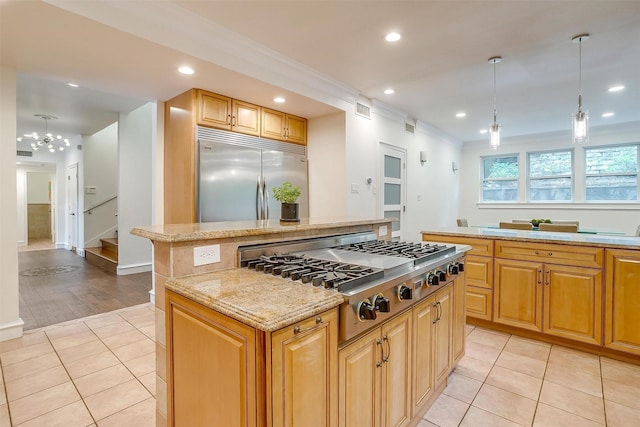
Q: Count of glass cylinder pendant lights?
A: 2